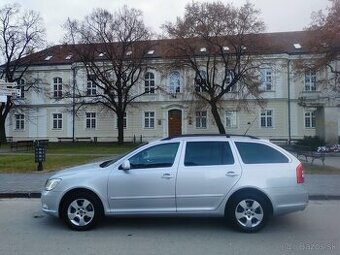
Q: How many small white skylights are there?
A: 9